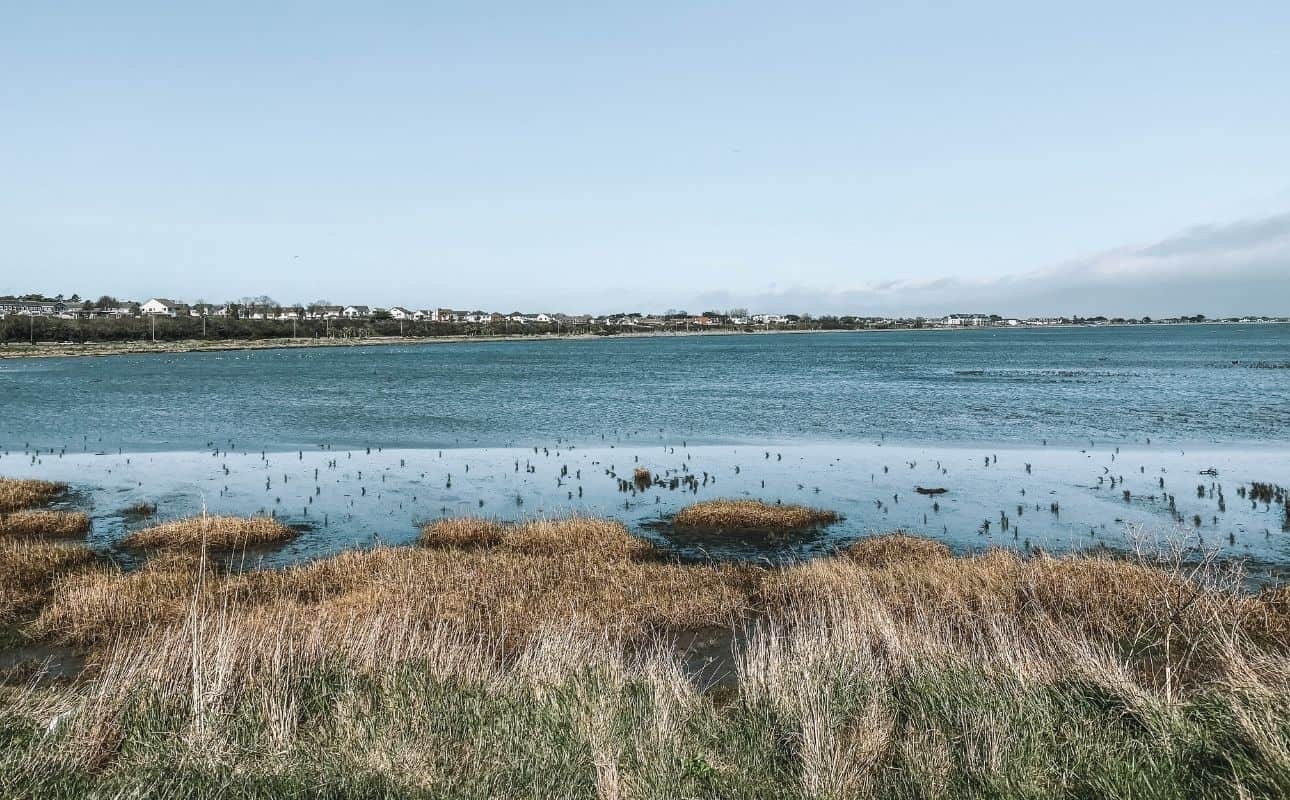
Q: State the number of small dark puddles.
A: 2